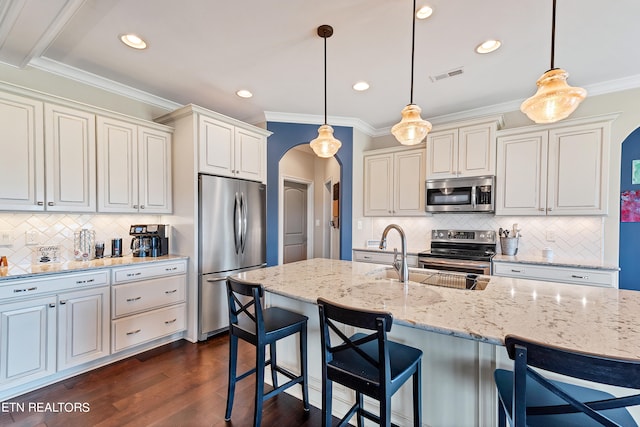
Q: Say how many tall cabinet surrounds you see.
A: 1